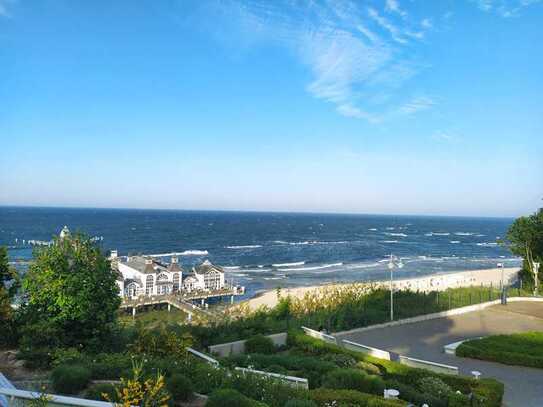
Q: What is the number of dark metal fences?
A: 1